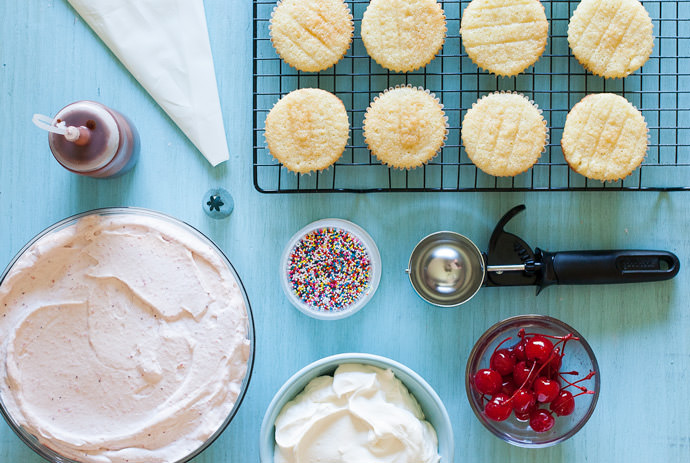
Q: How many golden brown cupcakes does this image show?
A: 8